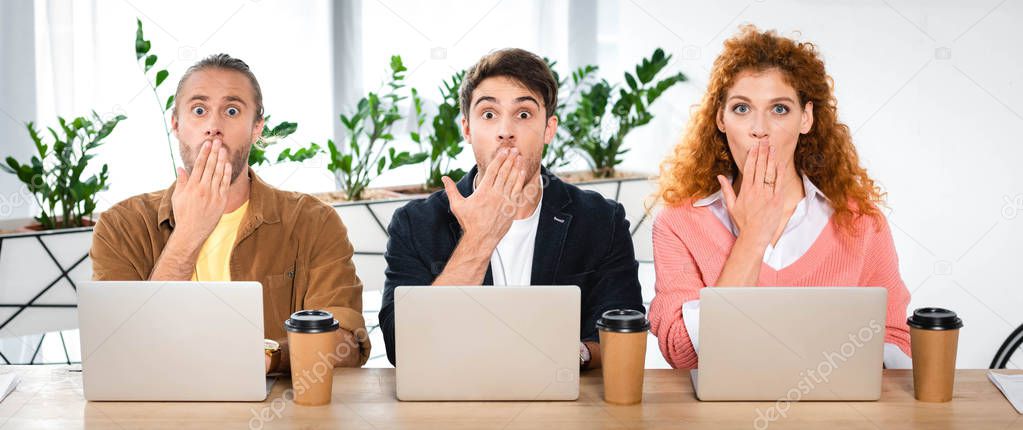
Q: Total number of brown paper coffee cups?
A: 3